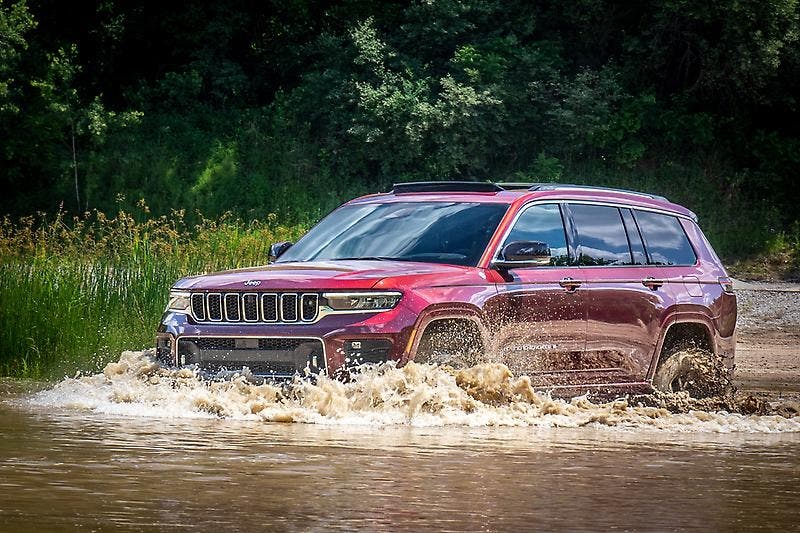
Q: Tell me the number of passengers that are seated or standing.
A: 0